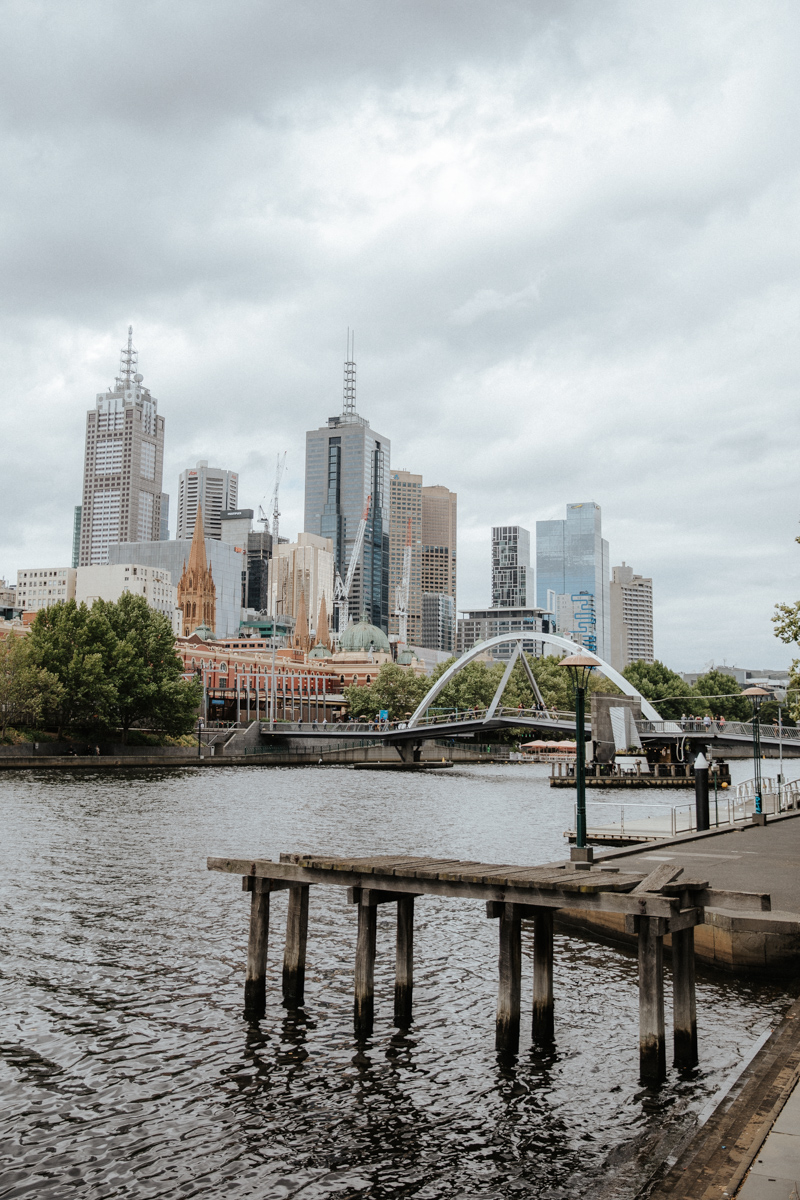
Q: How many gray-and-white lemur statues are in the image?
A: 0